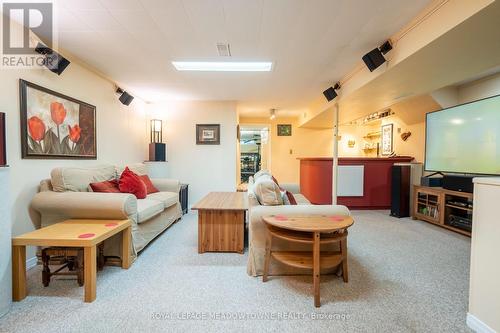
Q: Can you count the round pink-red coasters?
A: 4